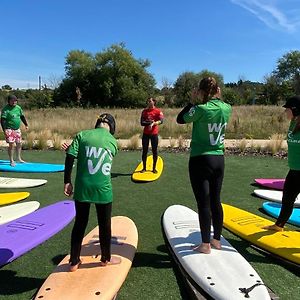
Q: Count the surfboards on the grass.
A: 12